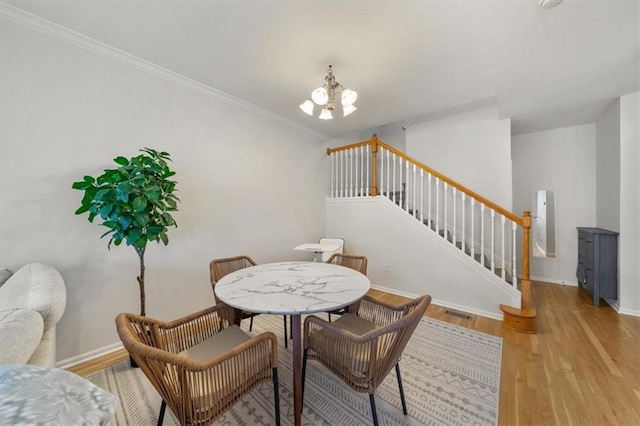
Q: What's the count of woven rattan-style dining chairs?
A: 4